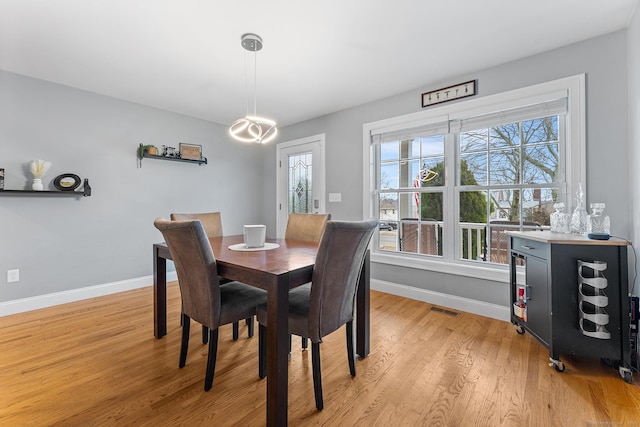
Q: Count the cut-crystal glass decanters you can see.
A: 3